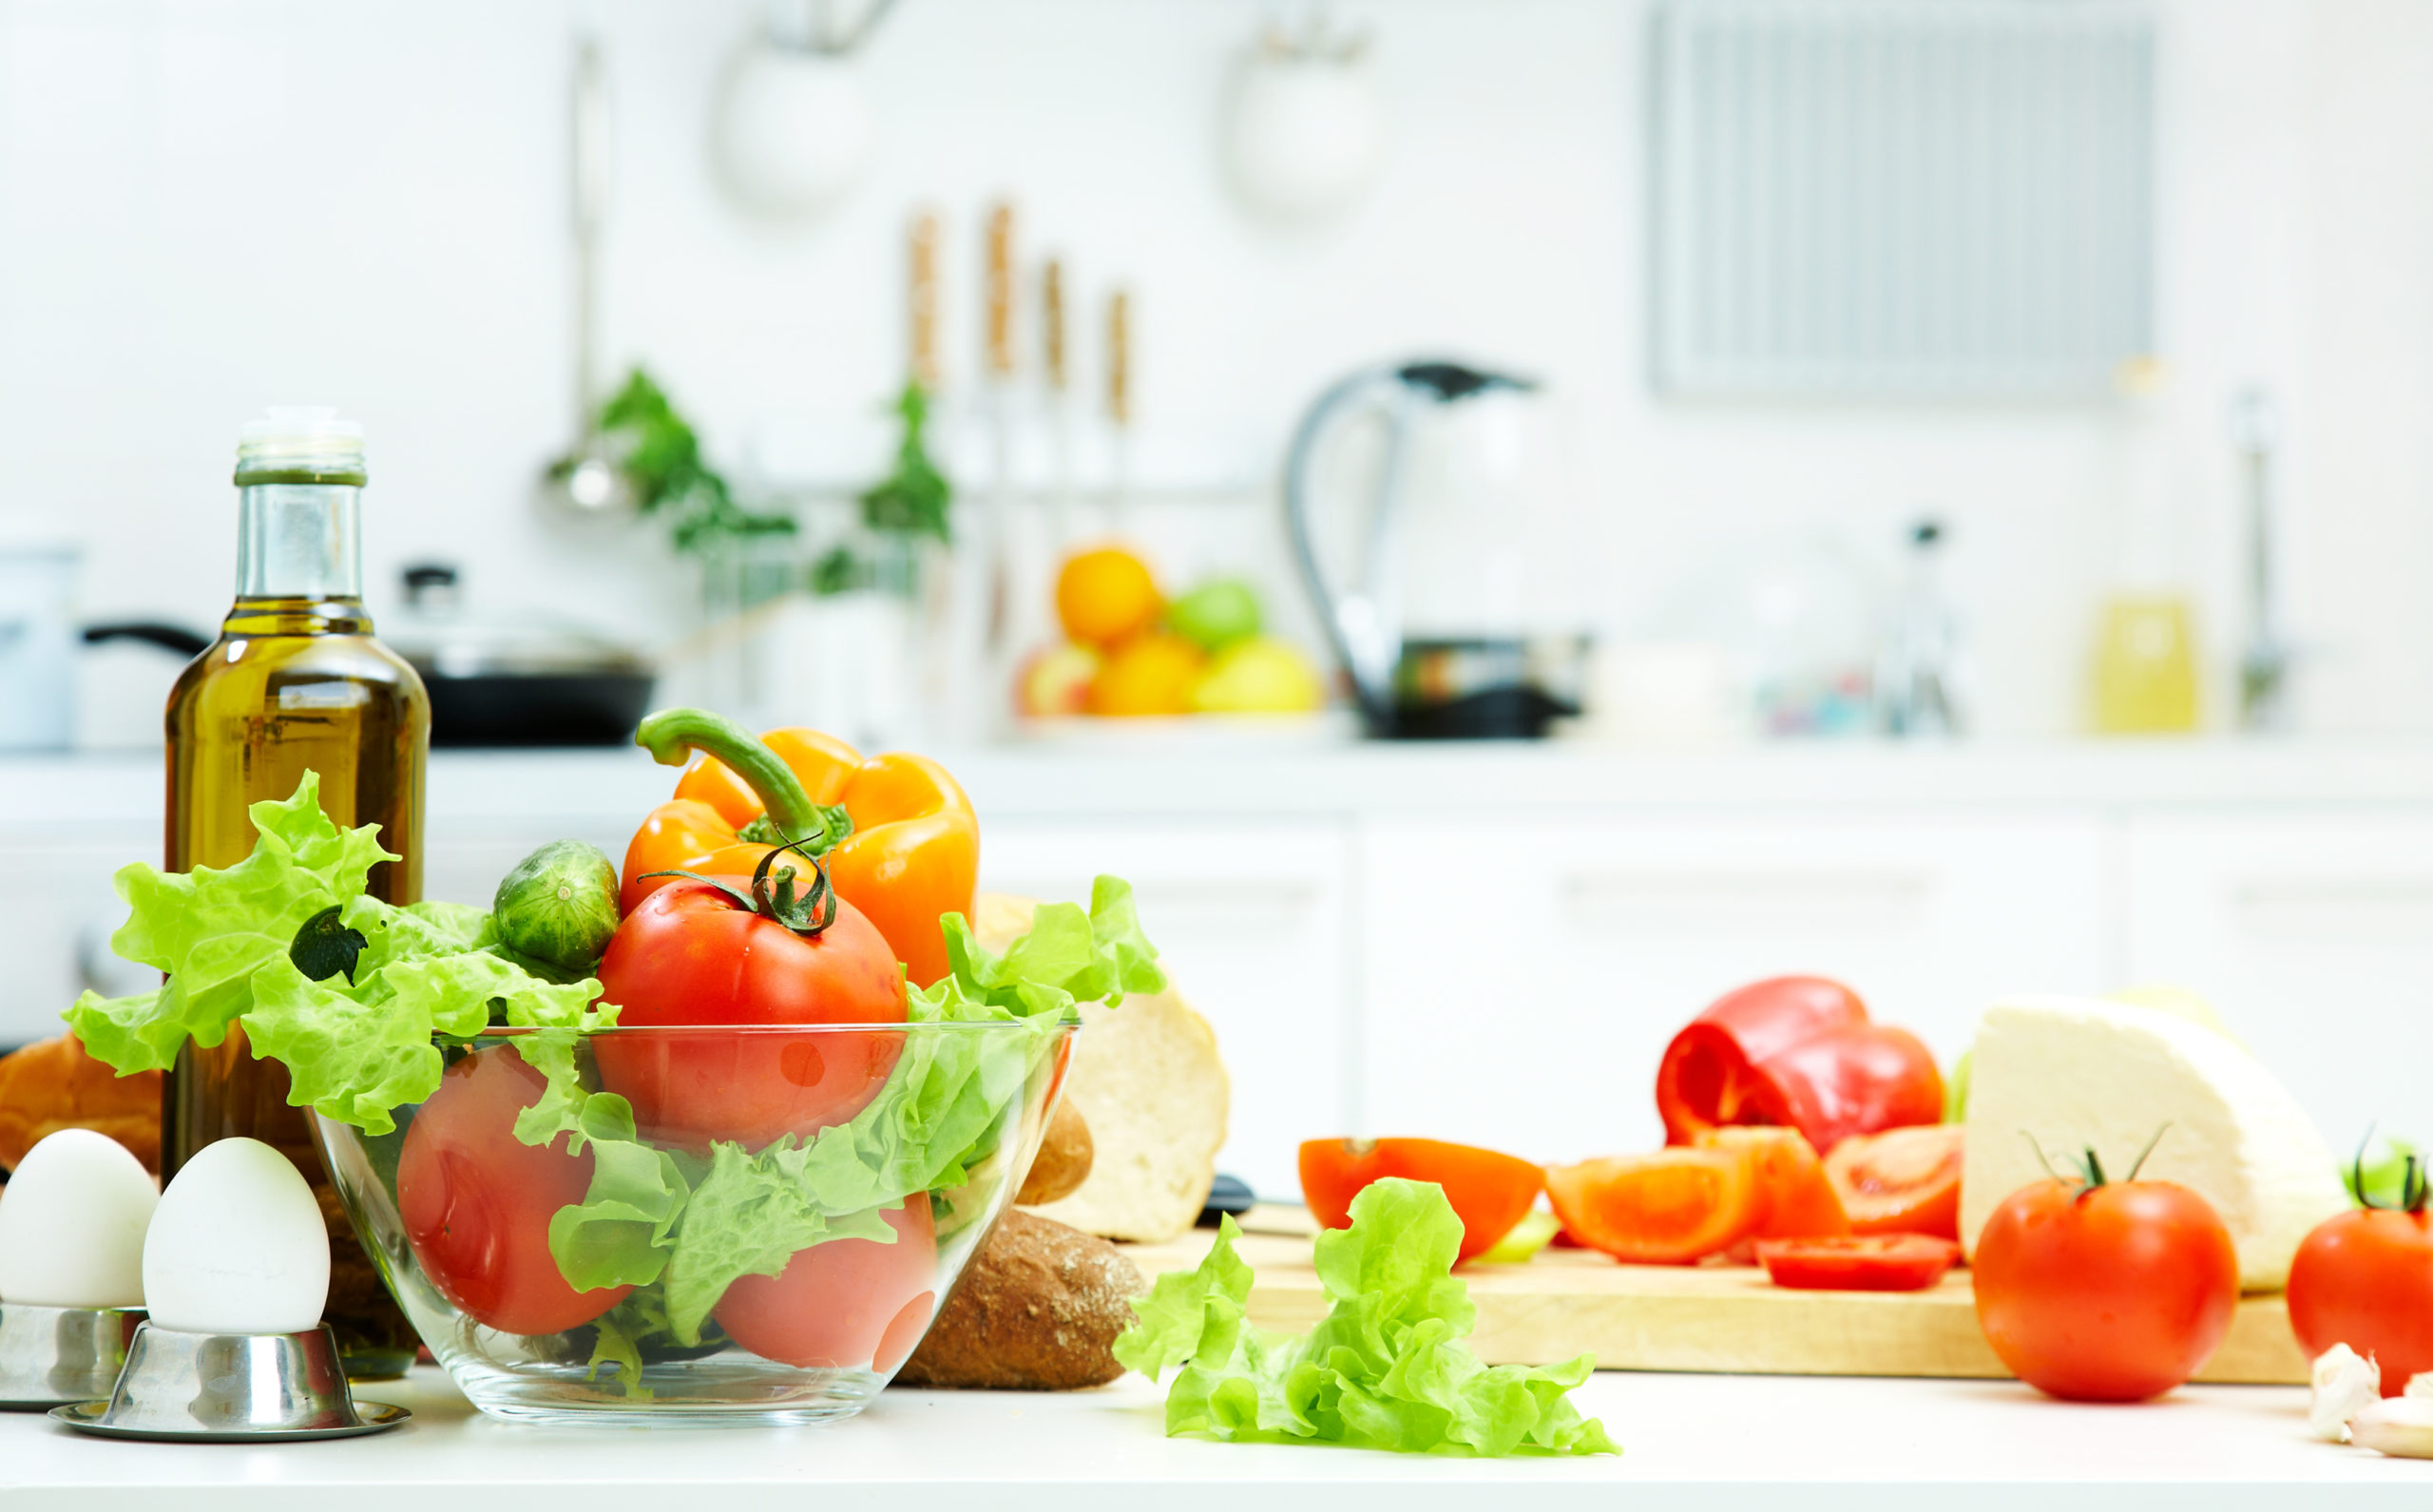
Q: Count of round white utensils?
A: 2